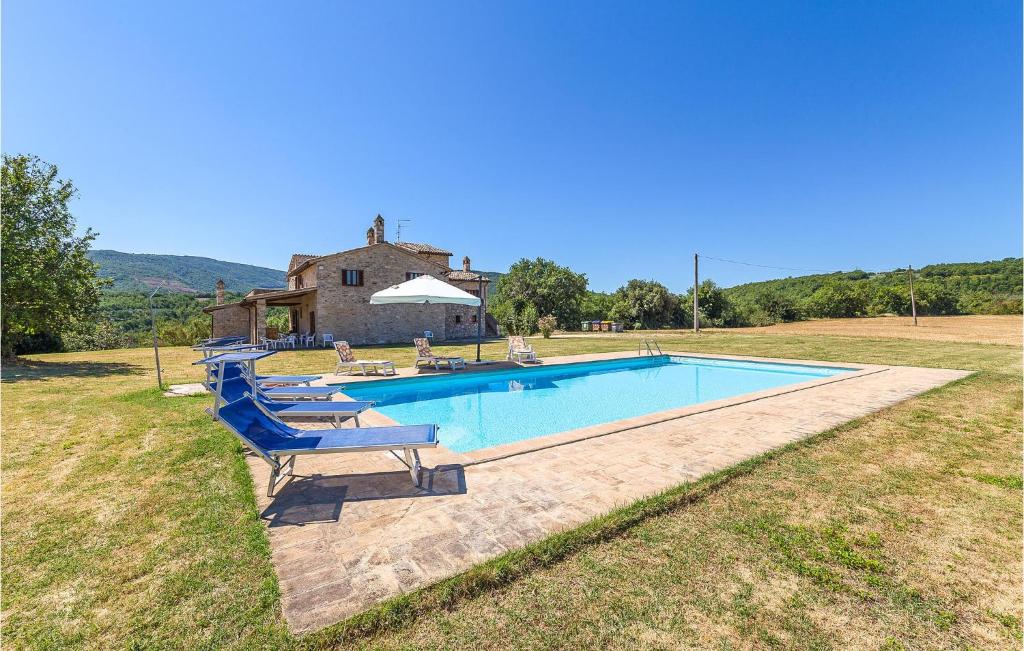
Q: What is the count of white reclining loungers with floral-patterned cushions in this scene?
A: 3